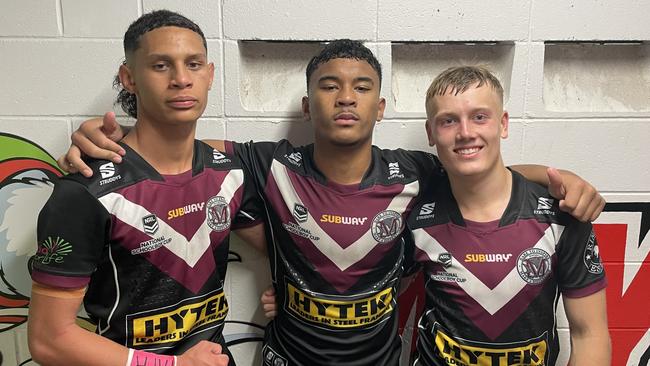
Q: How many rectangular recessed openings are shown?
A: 3